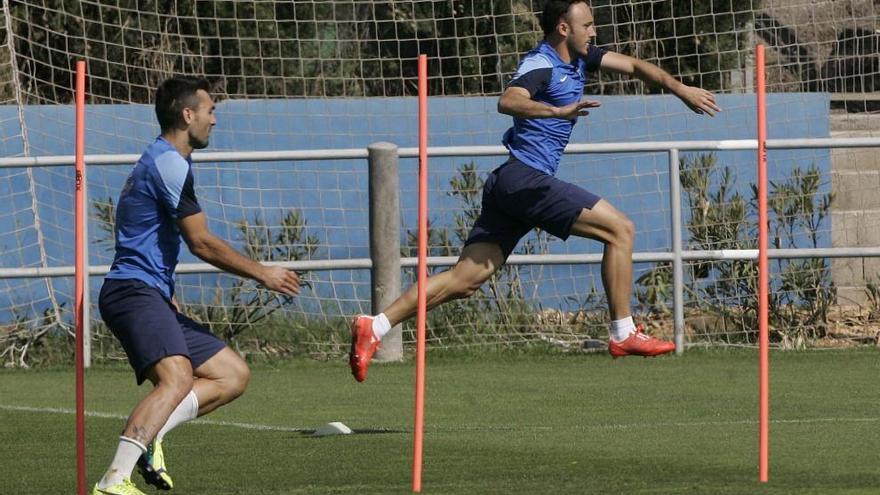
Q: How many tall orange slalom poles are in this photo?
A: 3